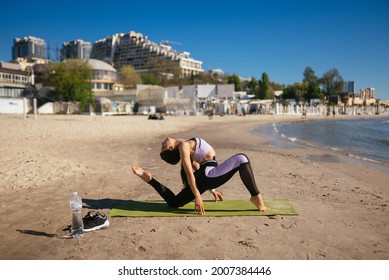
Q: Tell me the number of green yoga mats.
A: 1